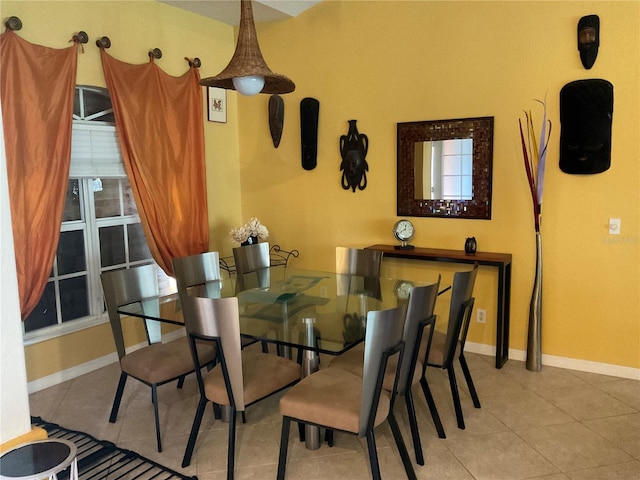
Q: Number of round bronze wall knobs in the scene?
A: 5